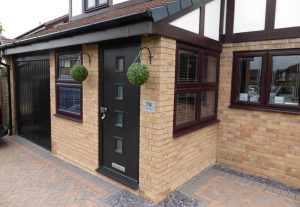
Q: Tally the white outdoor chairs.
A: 0